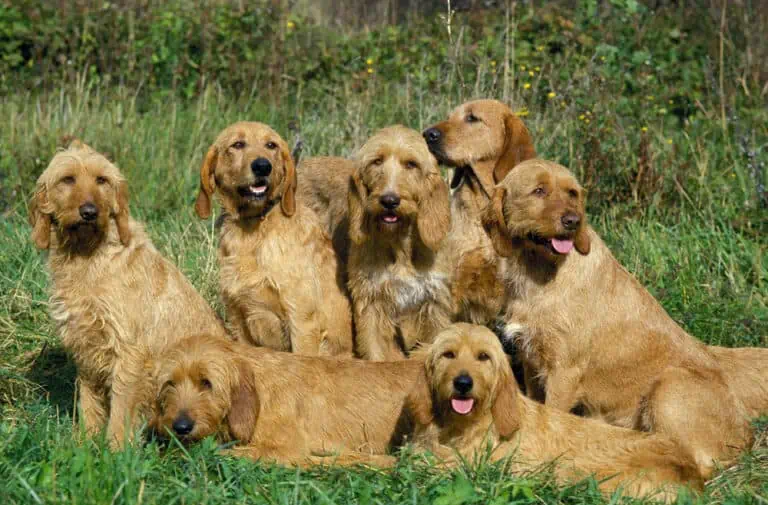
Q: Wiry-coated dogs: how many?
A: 7